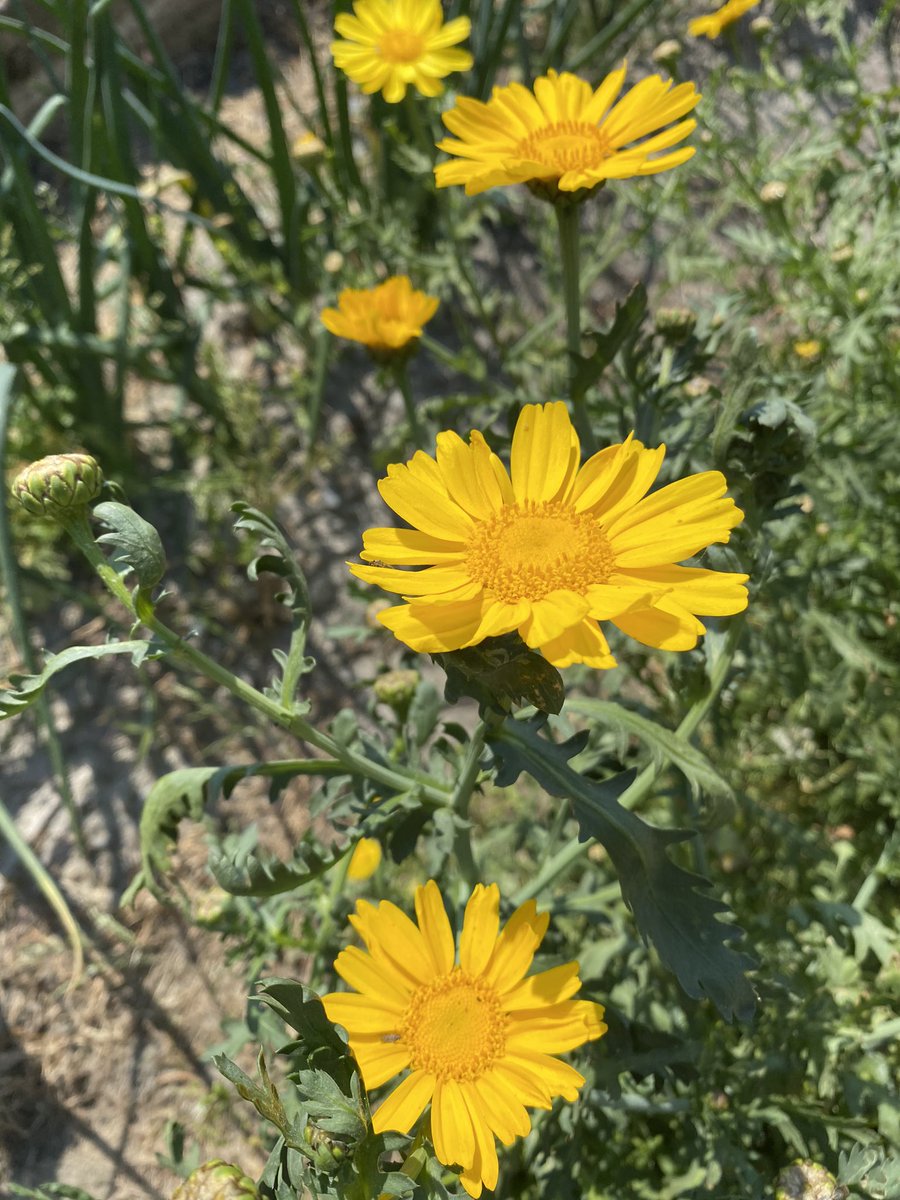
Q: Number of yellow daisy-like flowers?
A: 6